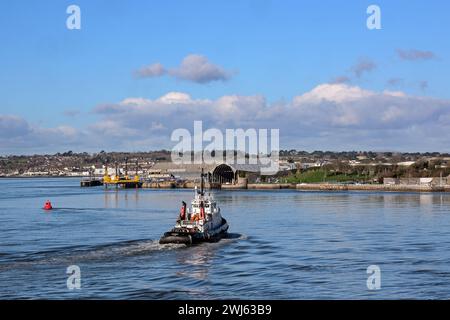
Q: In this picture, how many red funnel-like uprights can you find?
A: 2